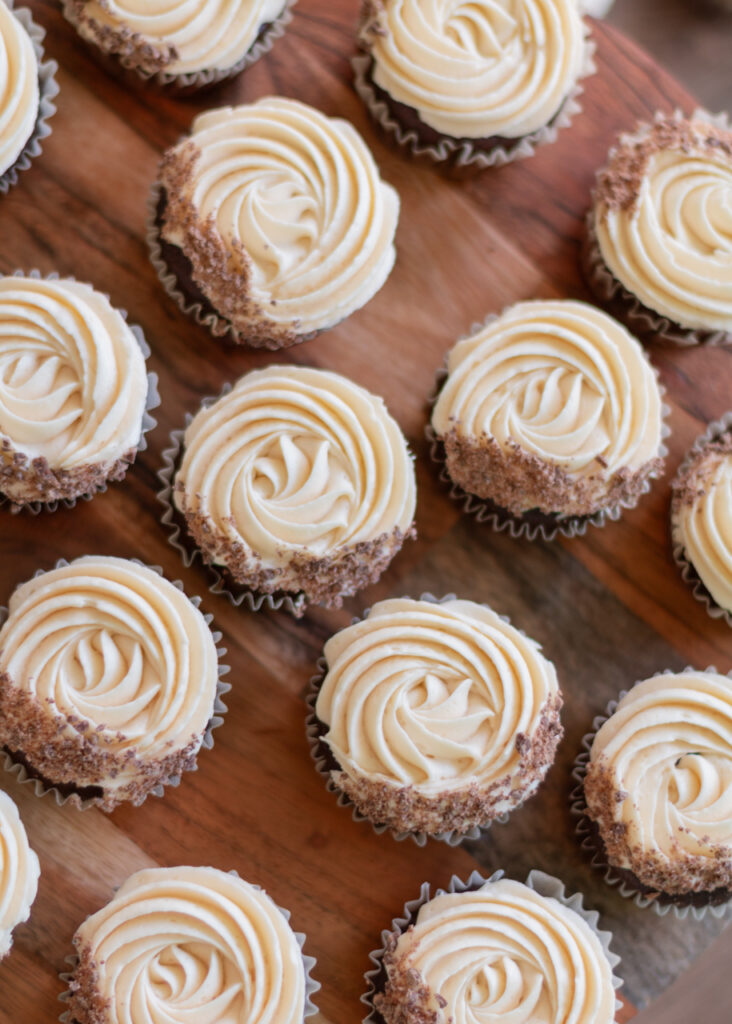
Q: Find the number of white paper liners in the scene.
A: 14